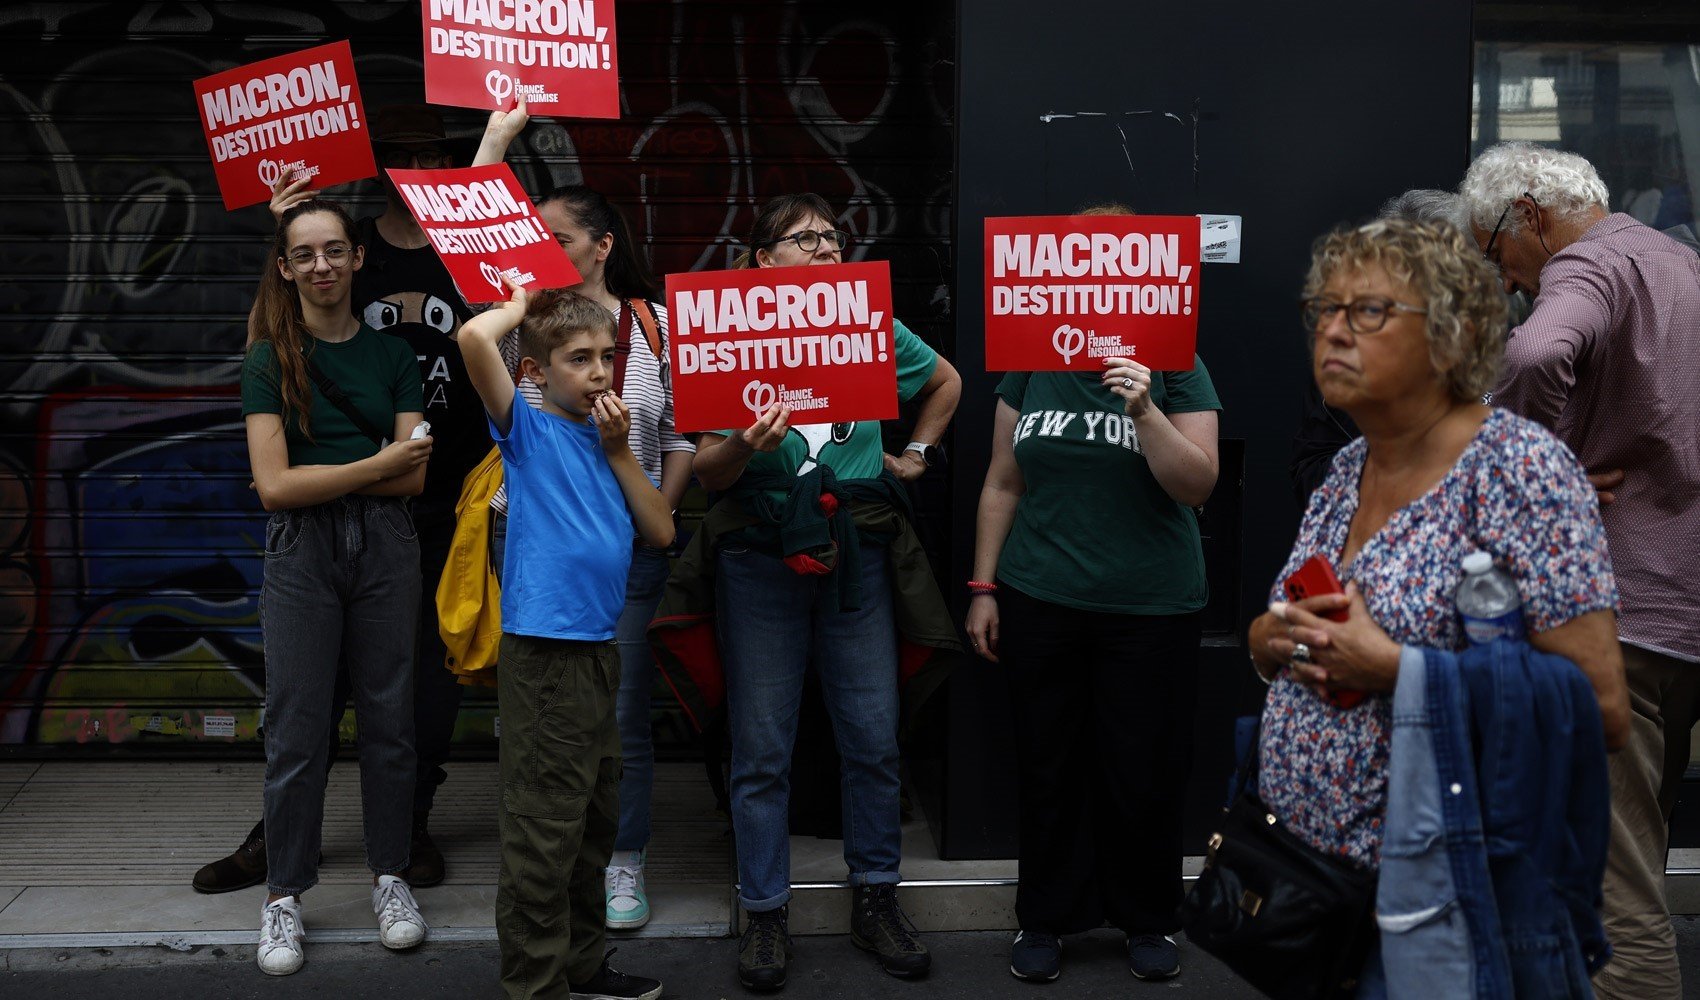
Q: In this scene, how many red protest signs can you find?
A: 5